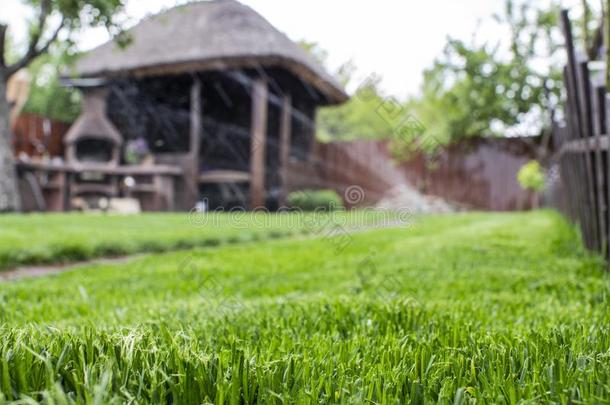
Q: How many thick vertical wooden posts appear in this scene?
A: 3